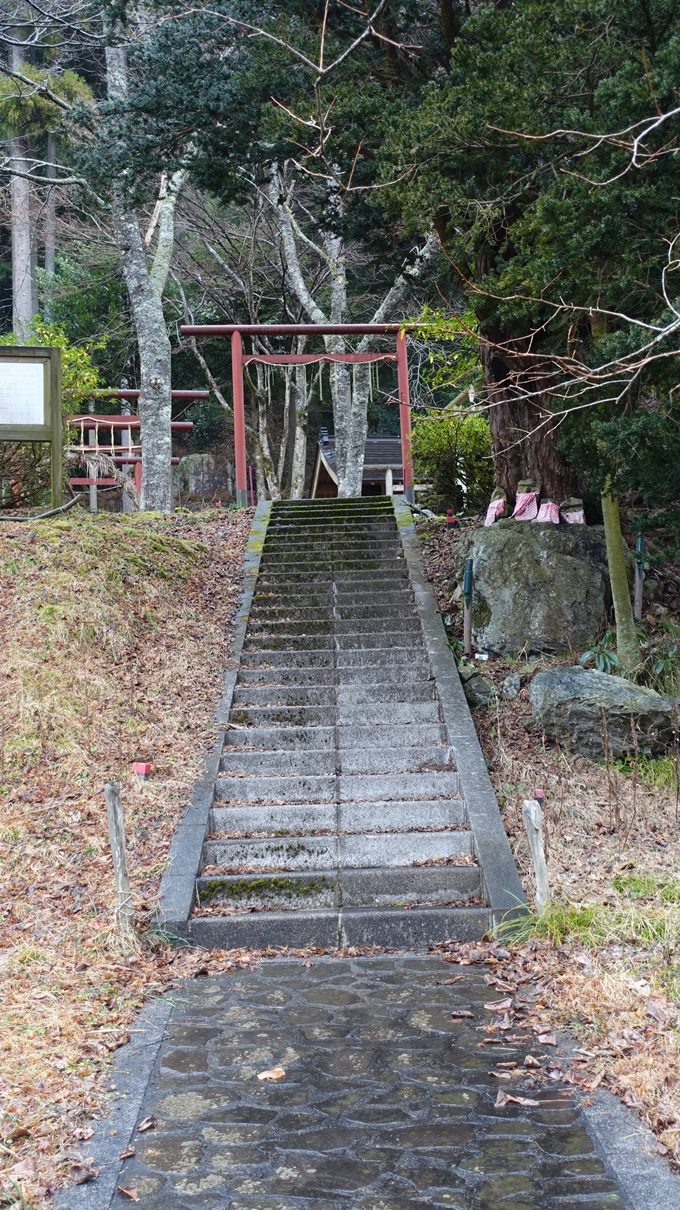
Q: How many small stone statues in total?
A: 4